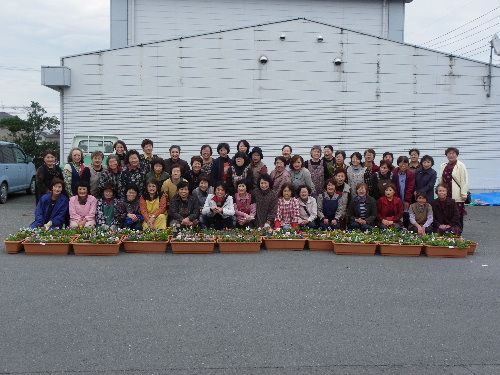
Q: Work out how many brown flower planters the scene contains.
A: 12